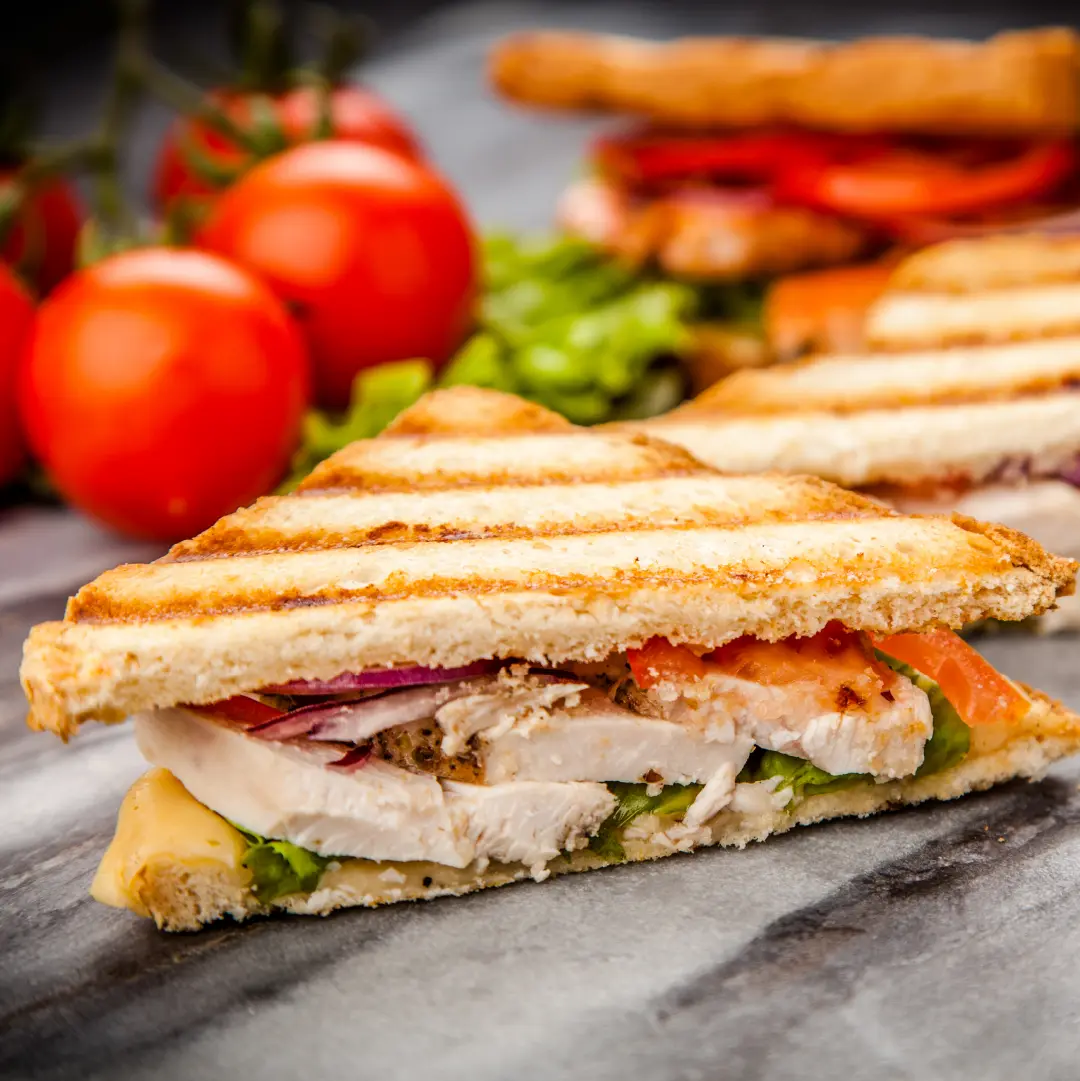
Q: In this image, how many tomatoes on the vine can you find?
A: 5